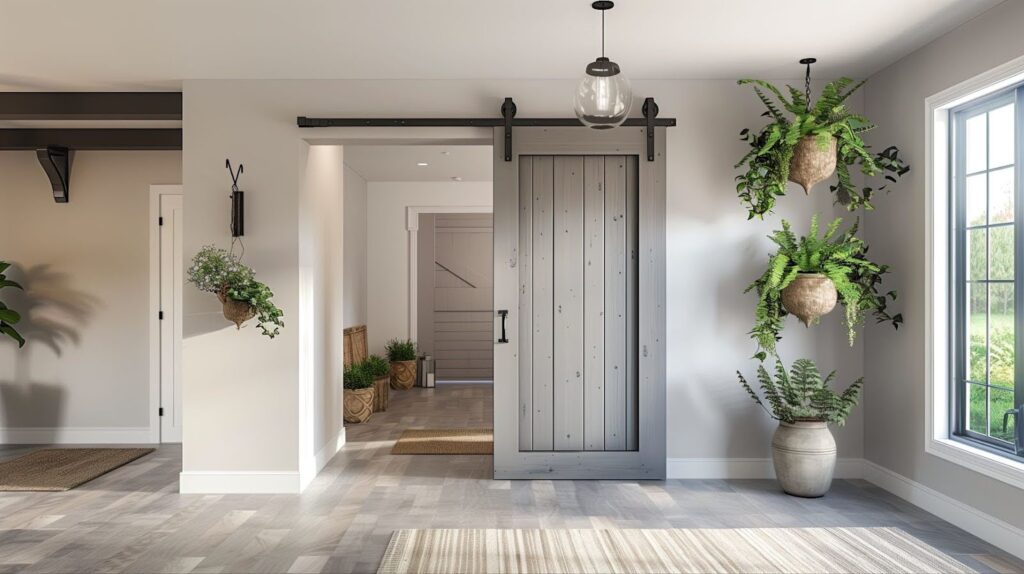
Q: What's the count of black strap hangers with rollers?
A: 2